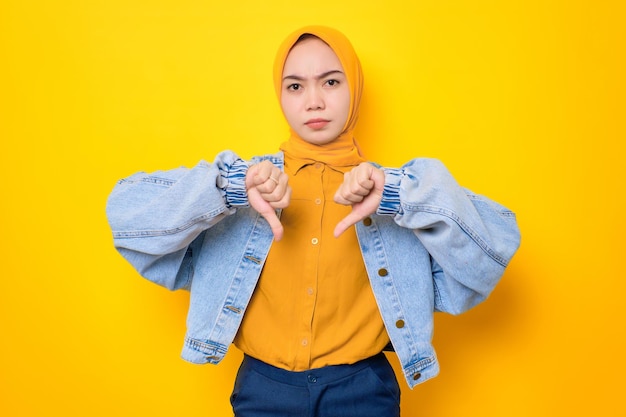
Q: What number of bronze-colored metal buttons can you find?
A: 4